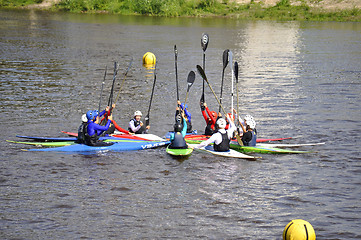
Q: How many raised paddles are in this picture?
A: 12